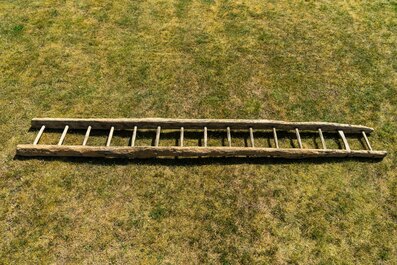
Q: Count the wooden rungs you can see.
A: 15